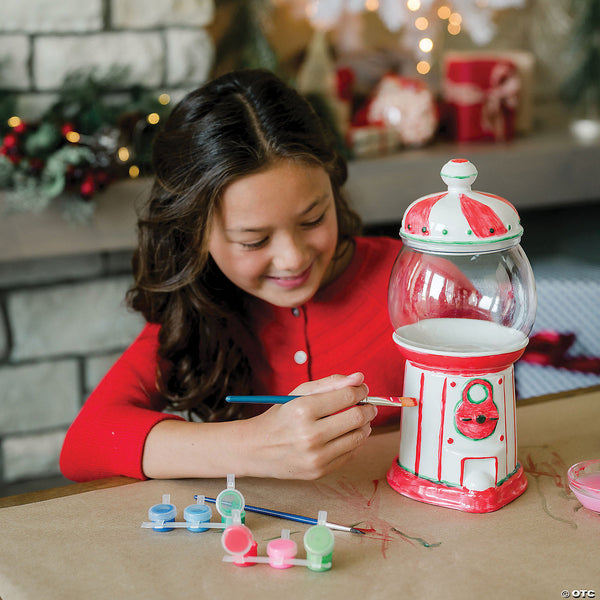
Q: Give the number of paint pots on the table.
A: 6